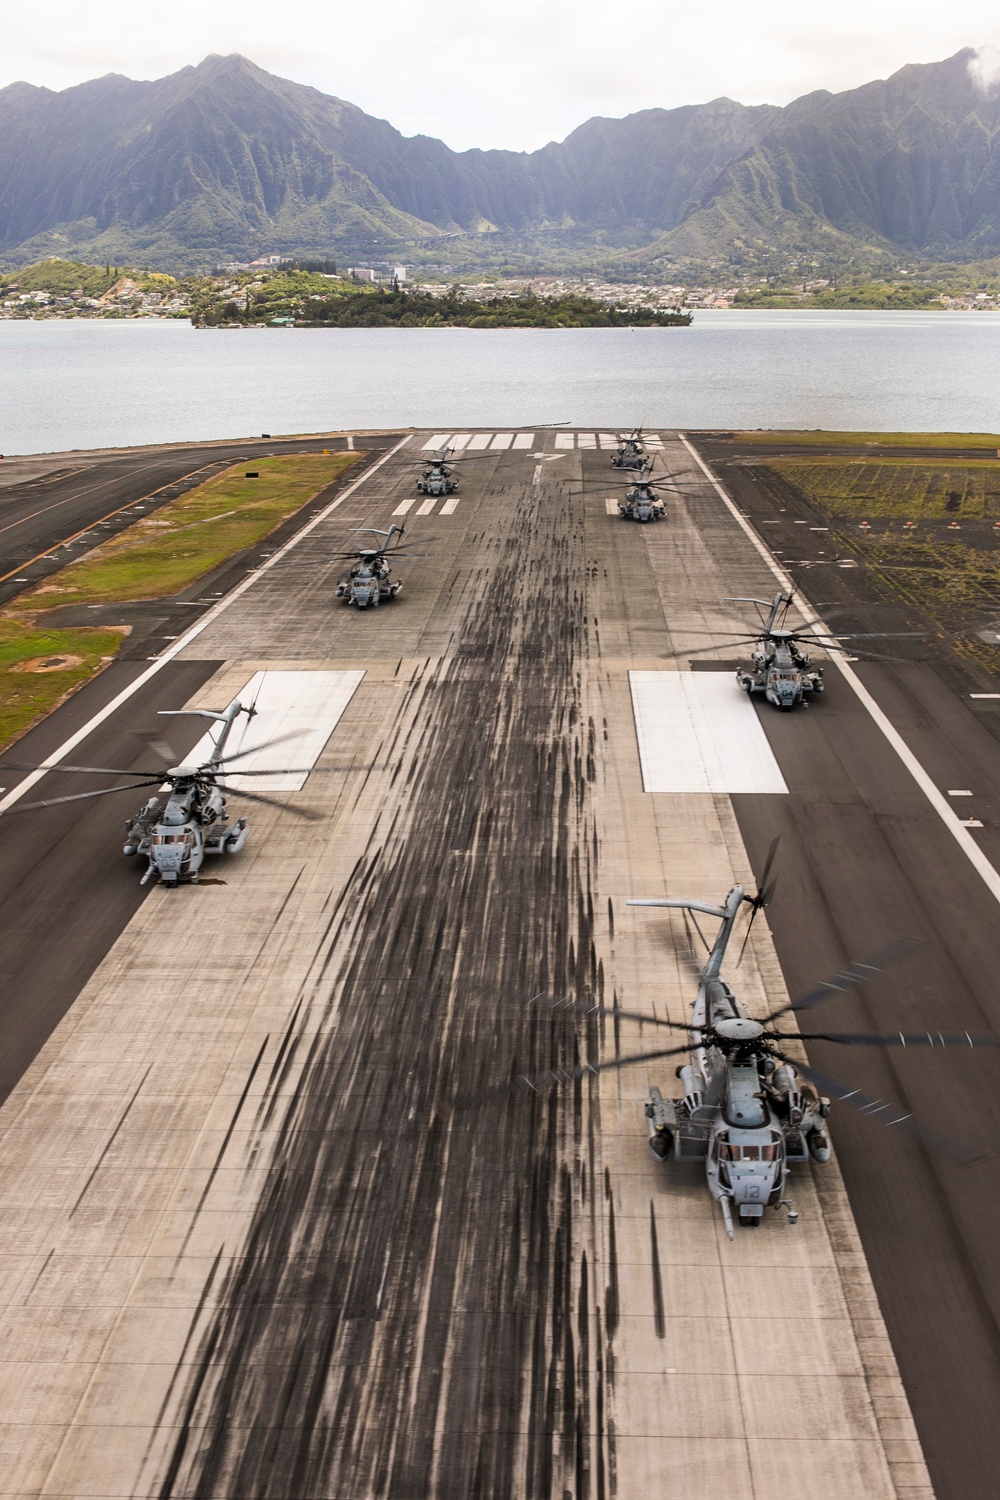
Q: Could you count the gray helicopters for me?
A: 7